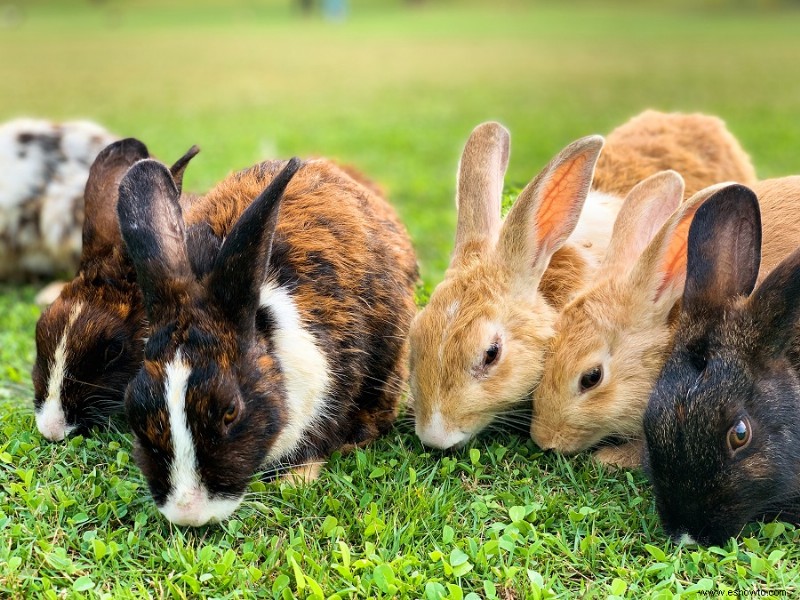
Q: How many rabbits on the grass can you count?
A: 6